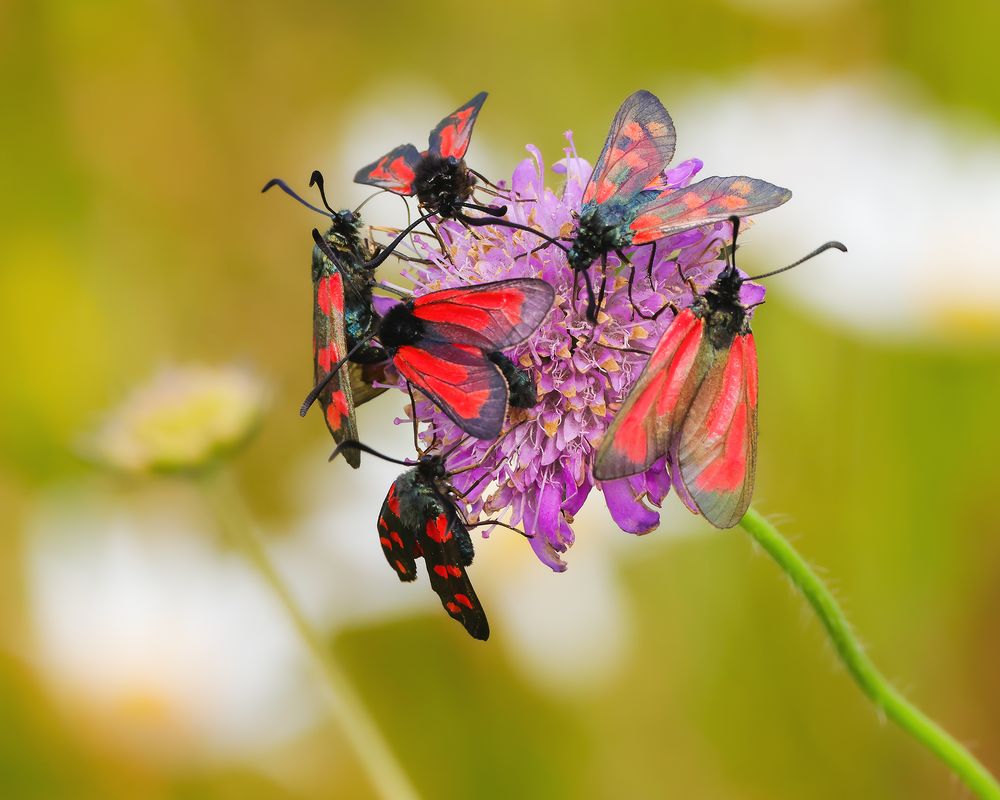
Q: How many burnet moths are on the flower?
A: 6